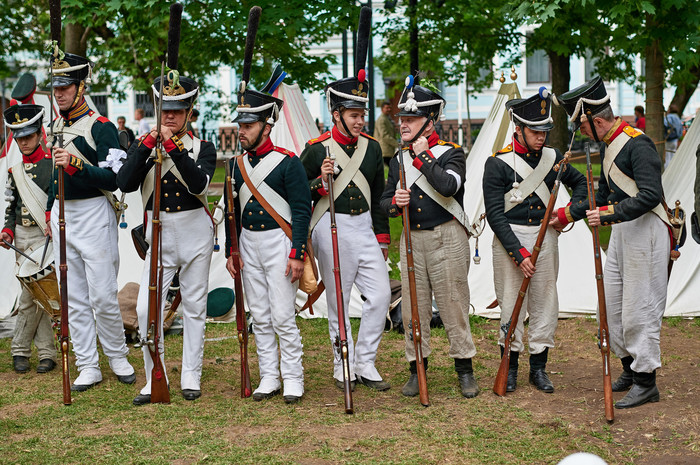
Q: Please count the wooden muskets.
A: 7